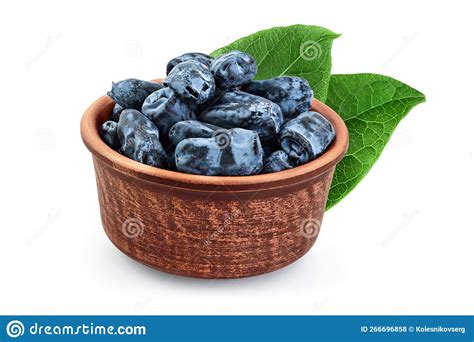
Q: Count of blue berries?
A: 14